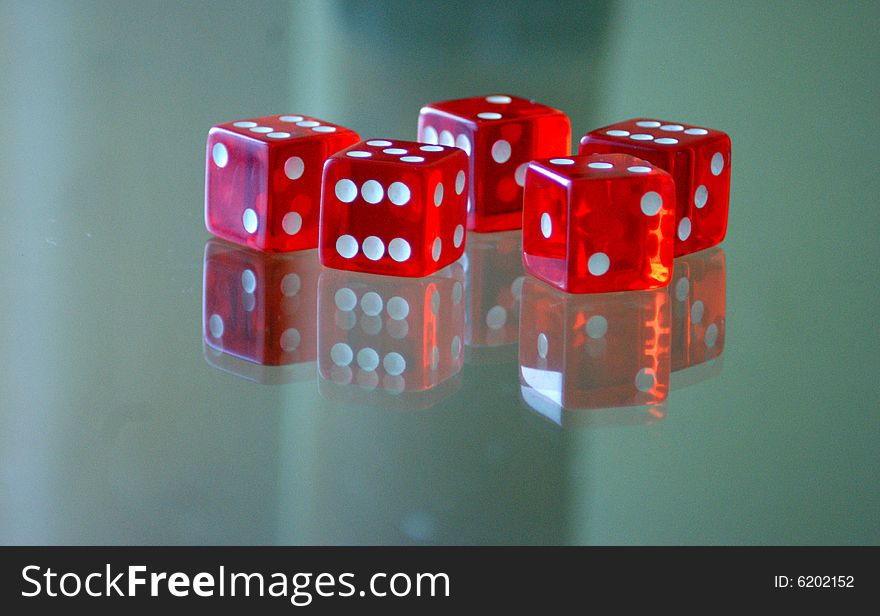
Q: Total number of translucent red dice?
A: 5